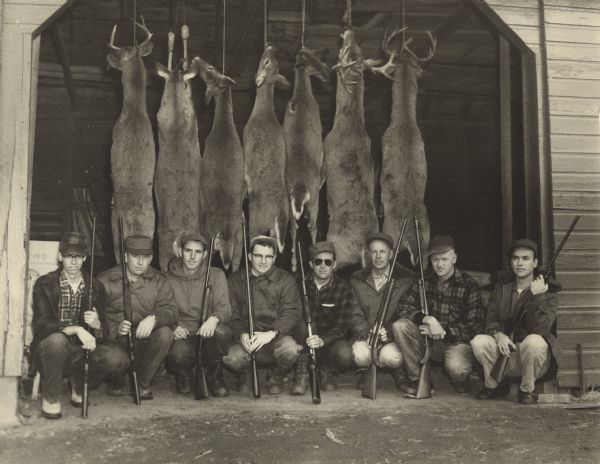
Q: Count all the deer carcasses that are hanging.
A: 7